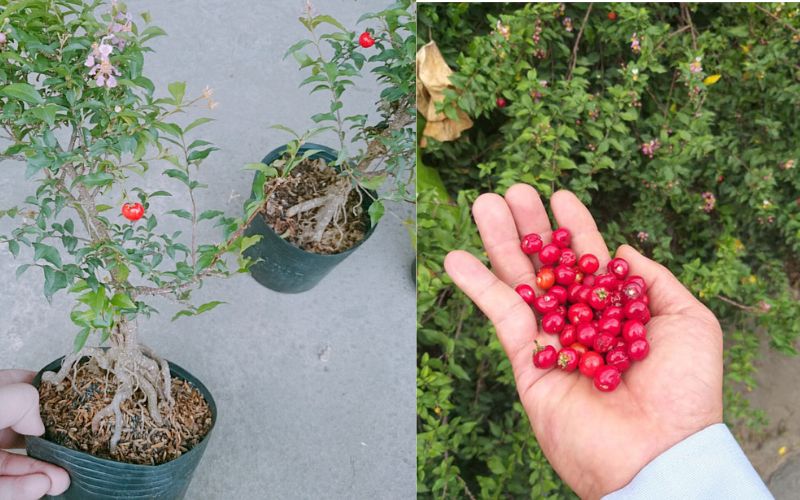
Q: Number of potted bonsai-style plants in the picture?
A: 2